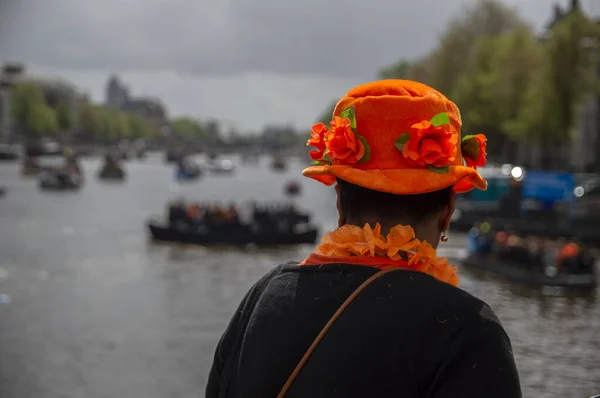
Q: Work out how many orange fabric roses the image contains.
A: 4